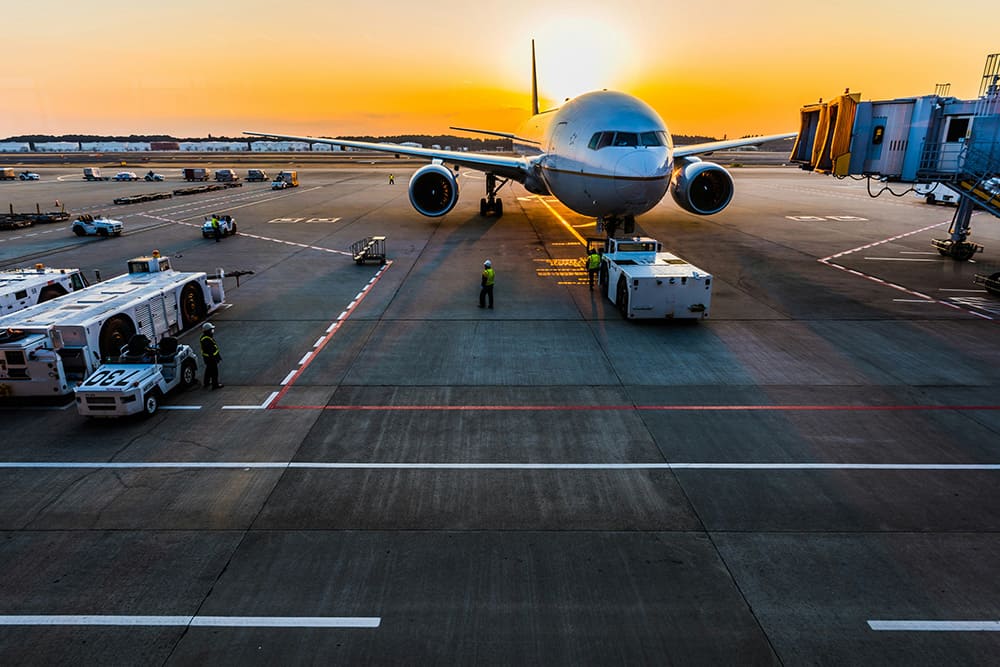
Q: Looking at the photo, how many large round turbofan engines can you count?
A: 2